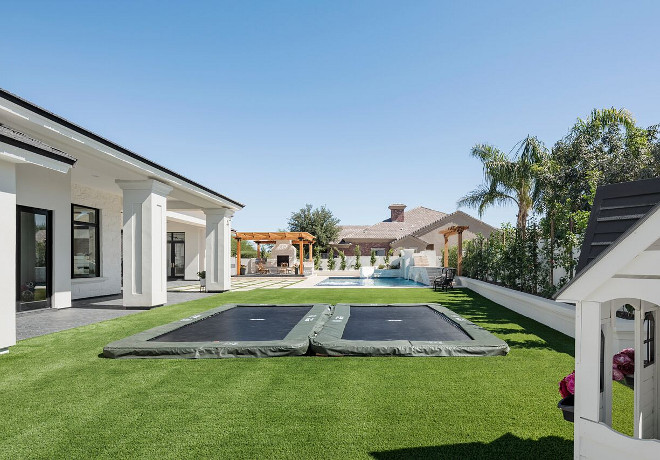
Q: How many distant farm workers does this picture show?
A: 0